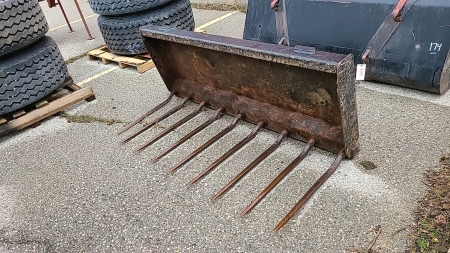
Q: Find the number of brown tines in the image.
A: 9